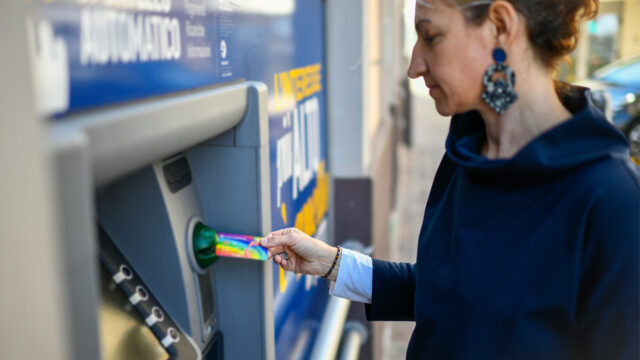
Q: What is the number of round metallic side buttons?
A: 4